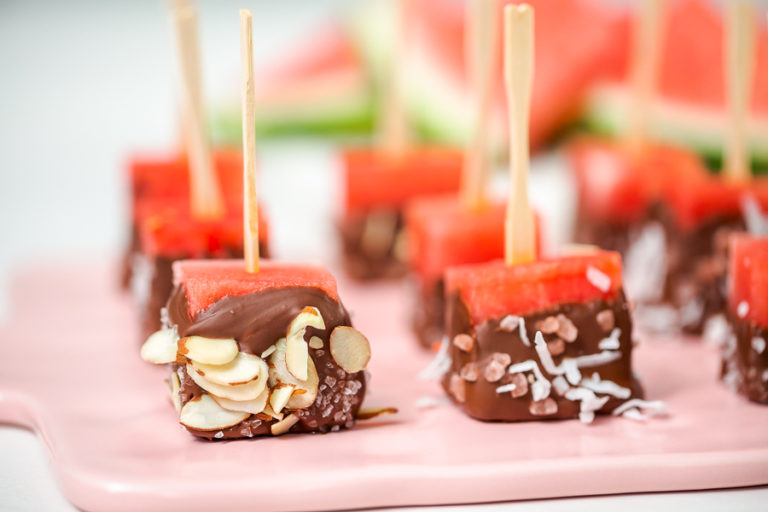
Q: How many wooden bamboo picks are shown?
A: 8